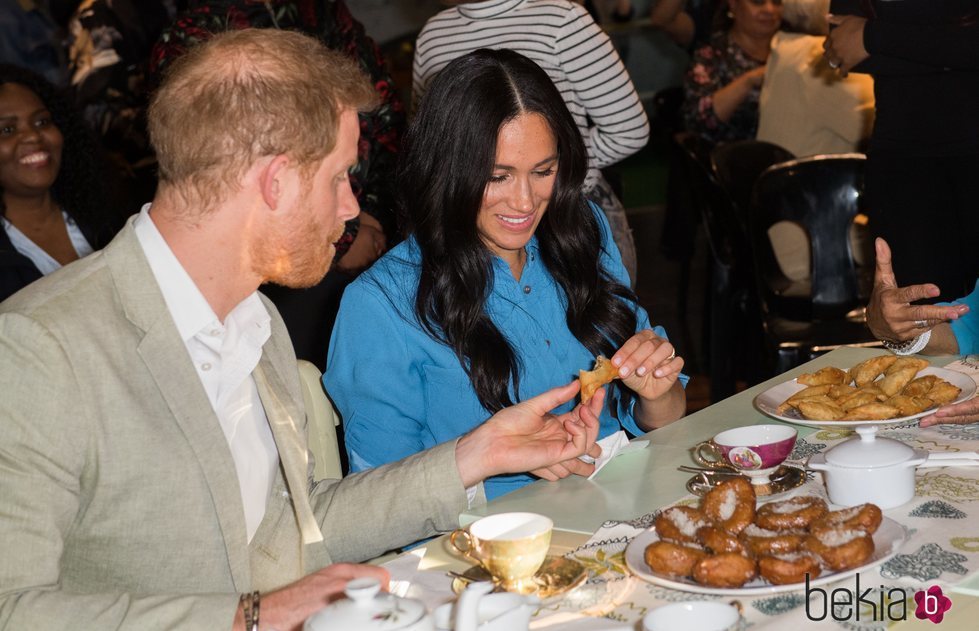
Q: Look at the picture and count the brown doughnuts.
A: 10